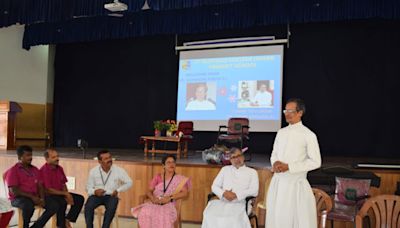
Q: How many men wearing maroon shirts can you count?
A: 2